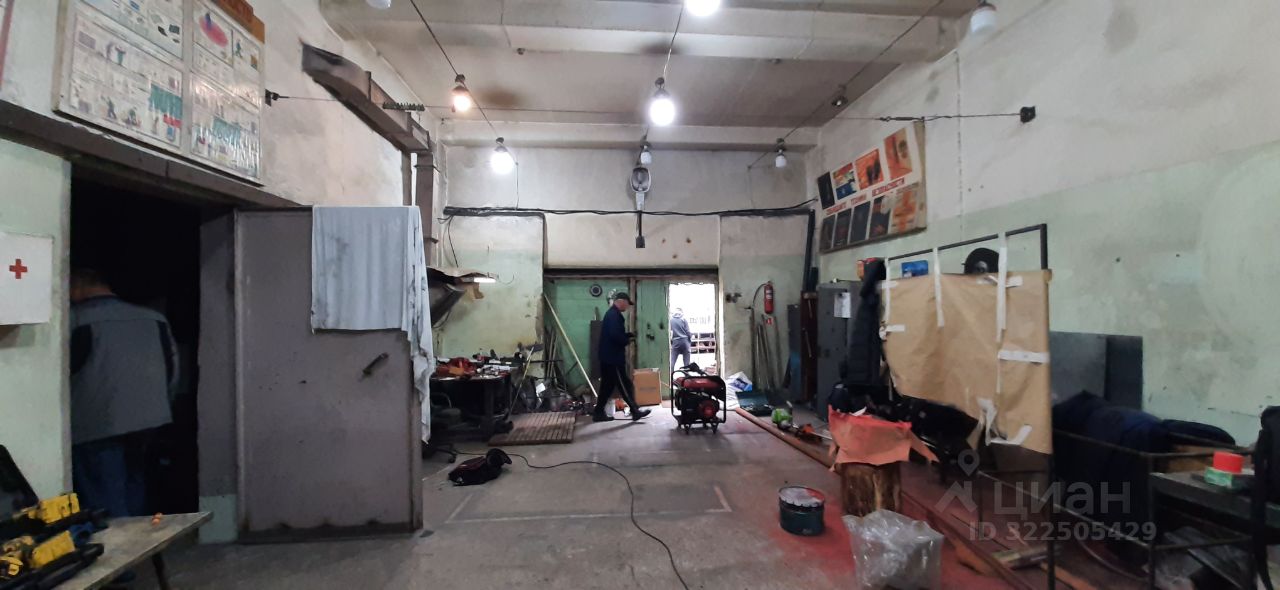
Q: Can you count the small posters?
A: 9